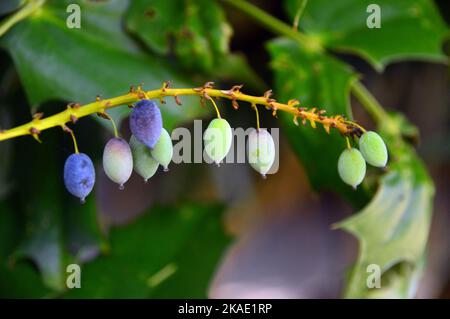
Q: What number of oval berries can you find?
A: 9